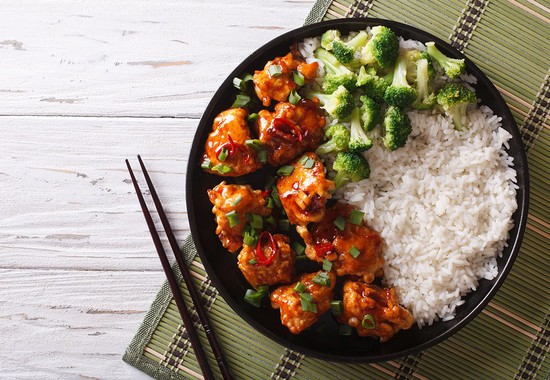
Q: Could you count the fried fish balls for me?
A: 9